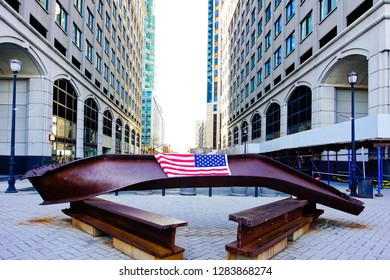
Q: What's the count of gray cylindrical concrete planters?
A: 4